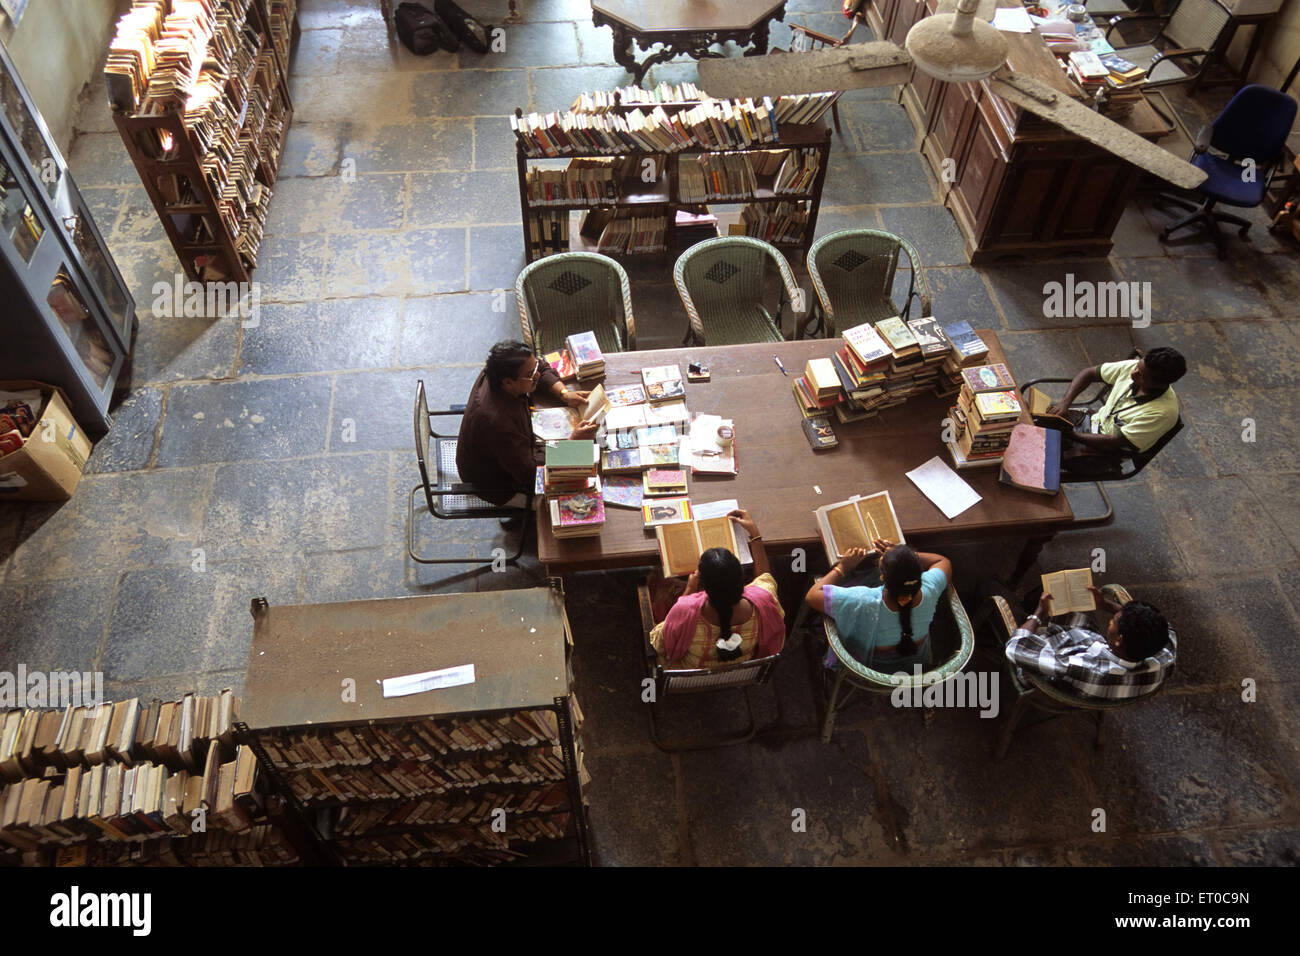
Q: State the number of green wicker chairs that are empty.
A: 3